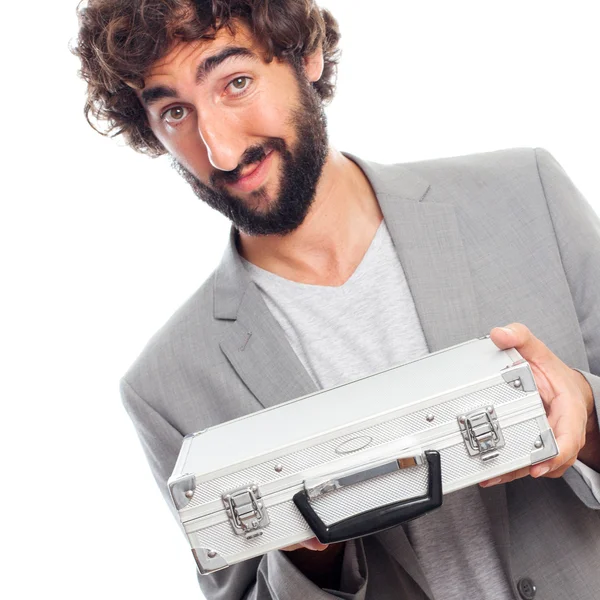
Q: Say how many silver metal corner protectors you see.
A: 4